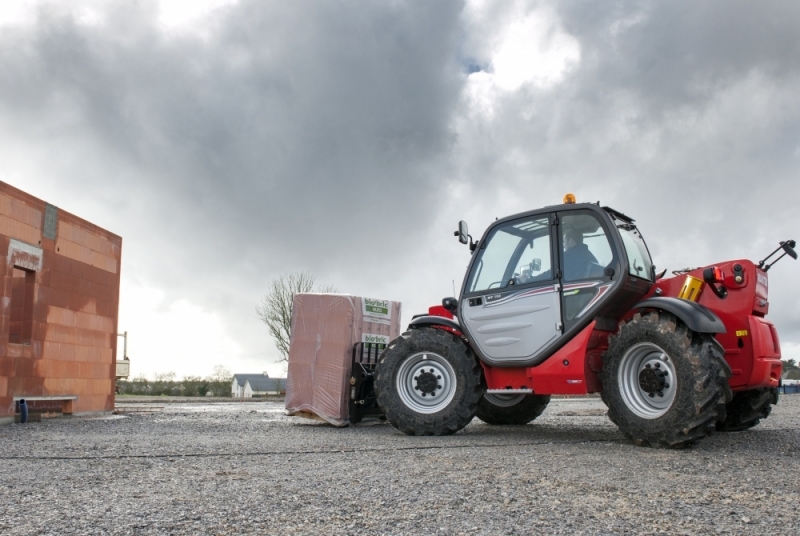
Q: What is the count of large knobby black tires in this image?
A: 4